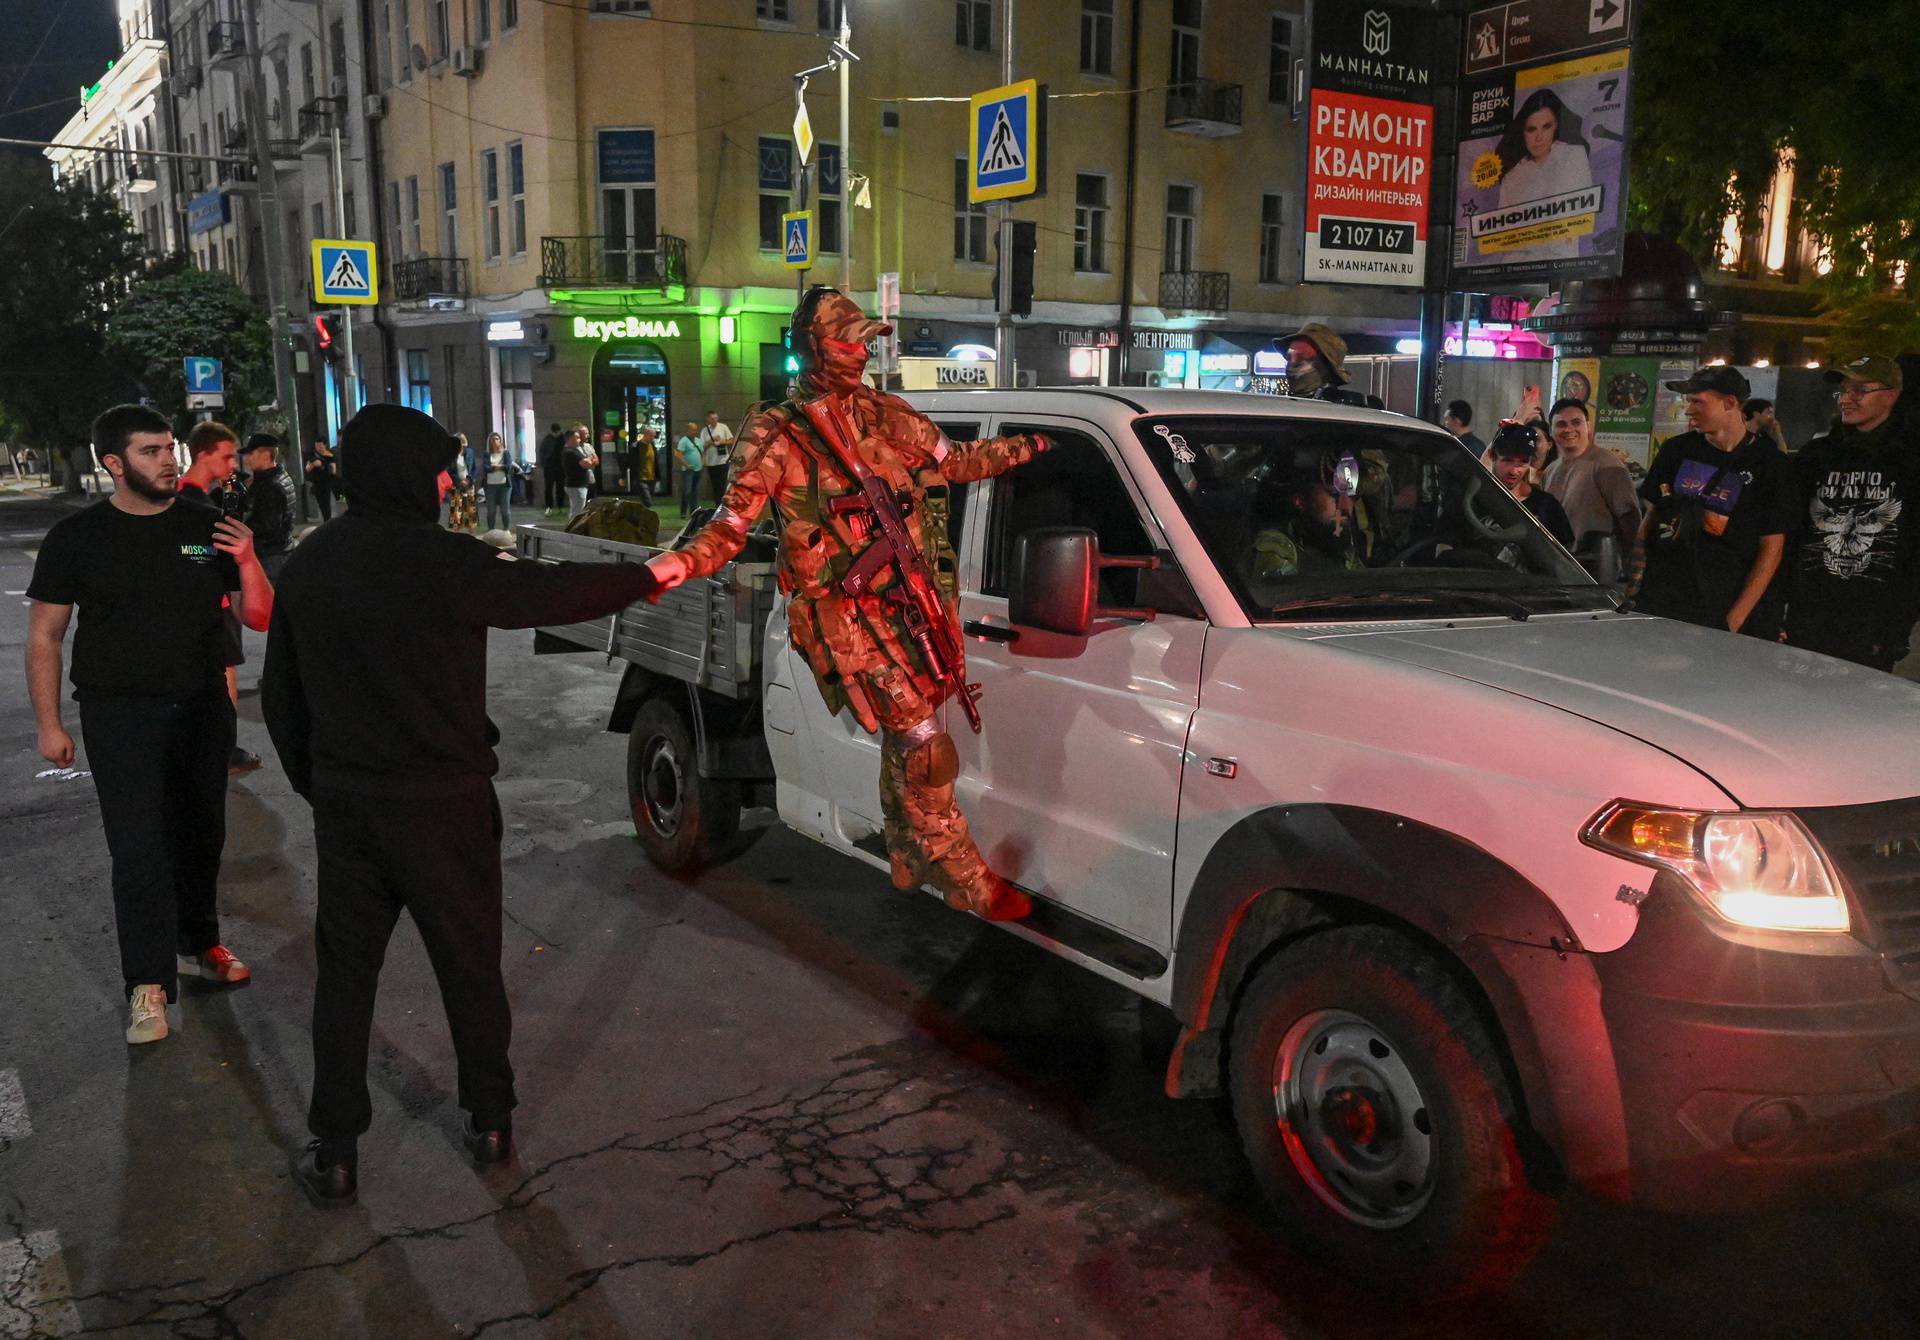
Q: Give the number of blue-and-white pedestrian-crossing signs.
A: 3